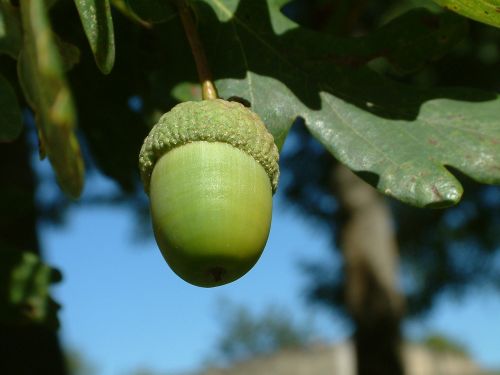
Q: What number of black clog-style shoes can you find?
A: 0